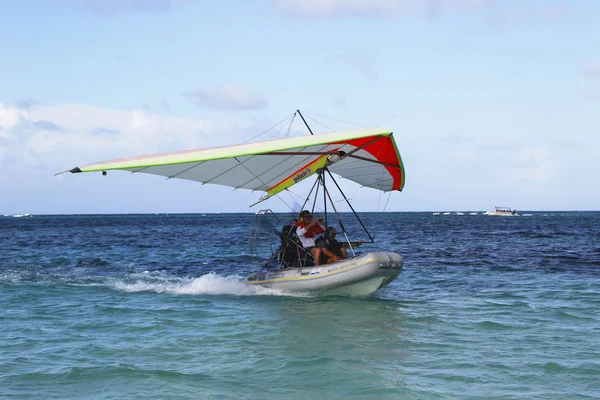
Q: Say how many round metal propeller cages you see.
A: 1